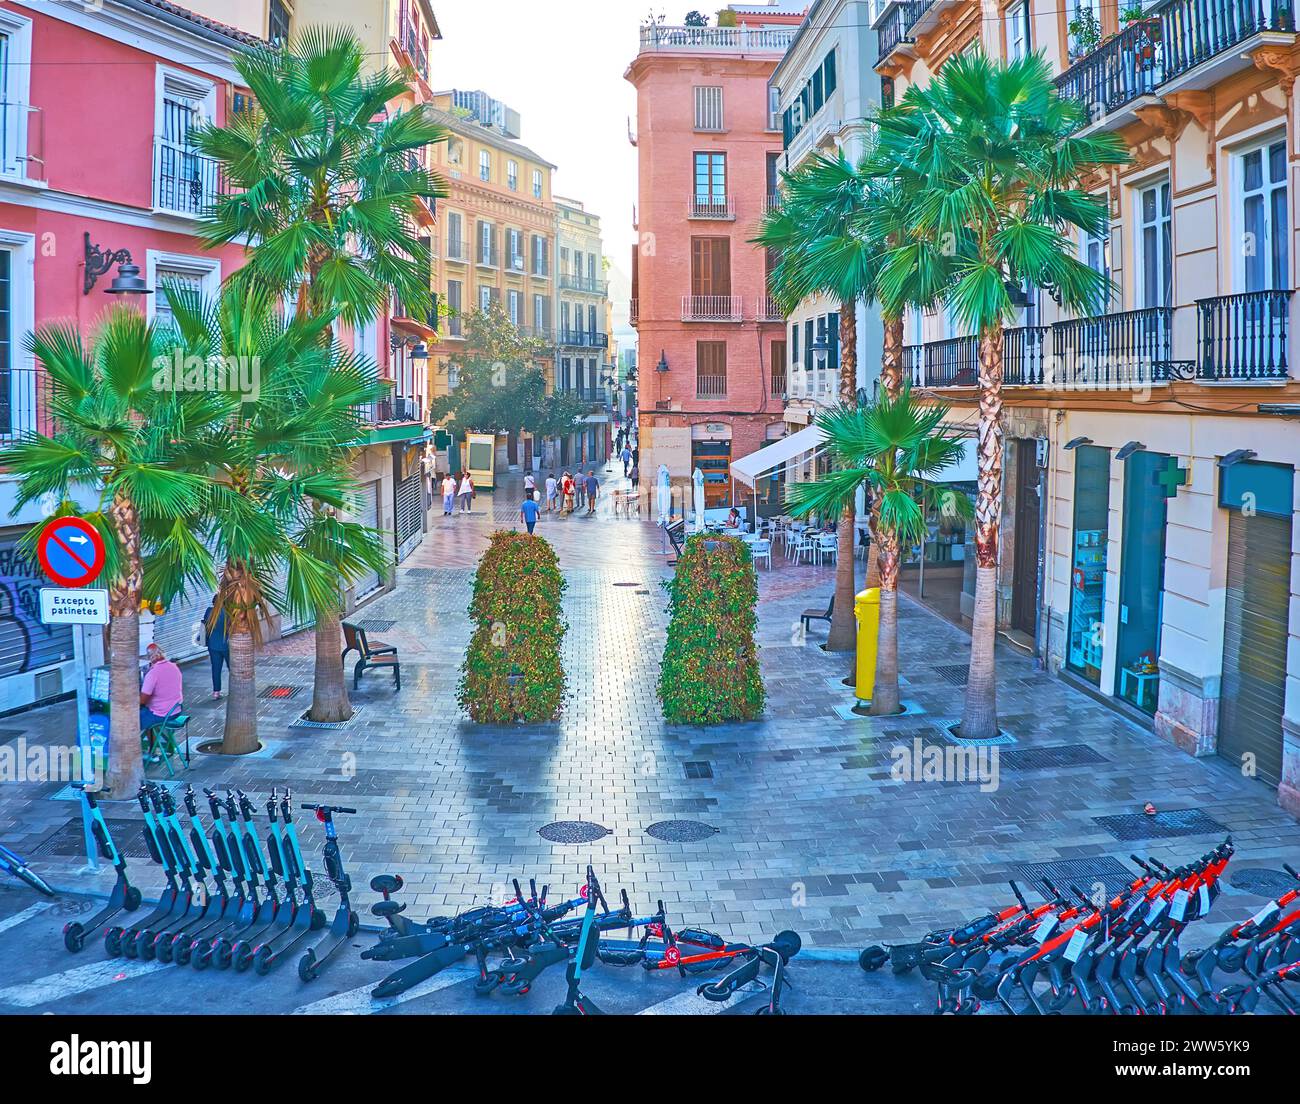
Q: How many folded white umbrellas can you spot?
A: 2